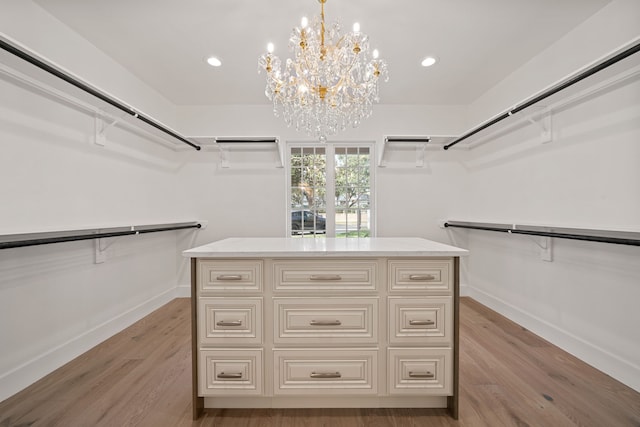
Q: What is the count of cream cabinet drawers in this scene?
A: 9